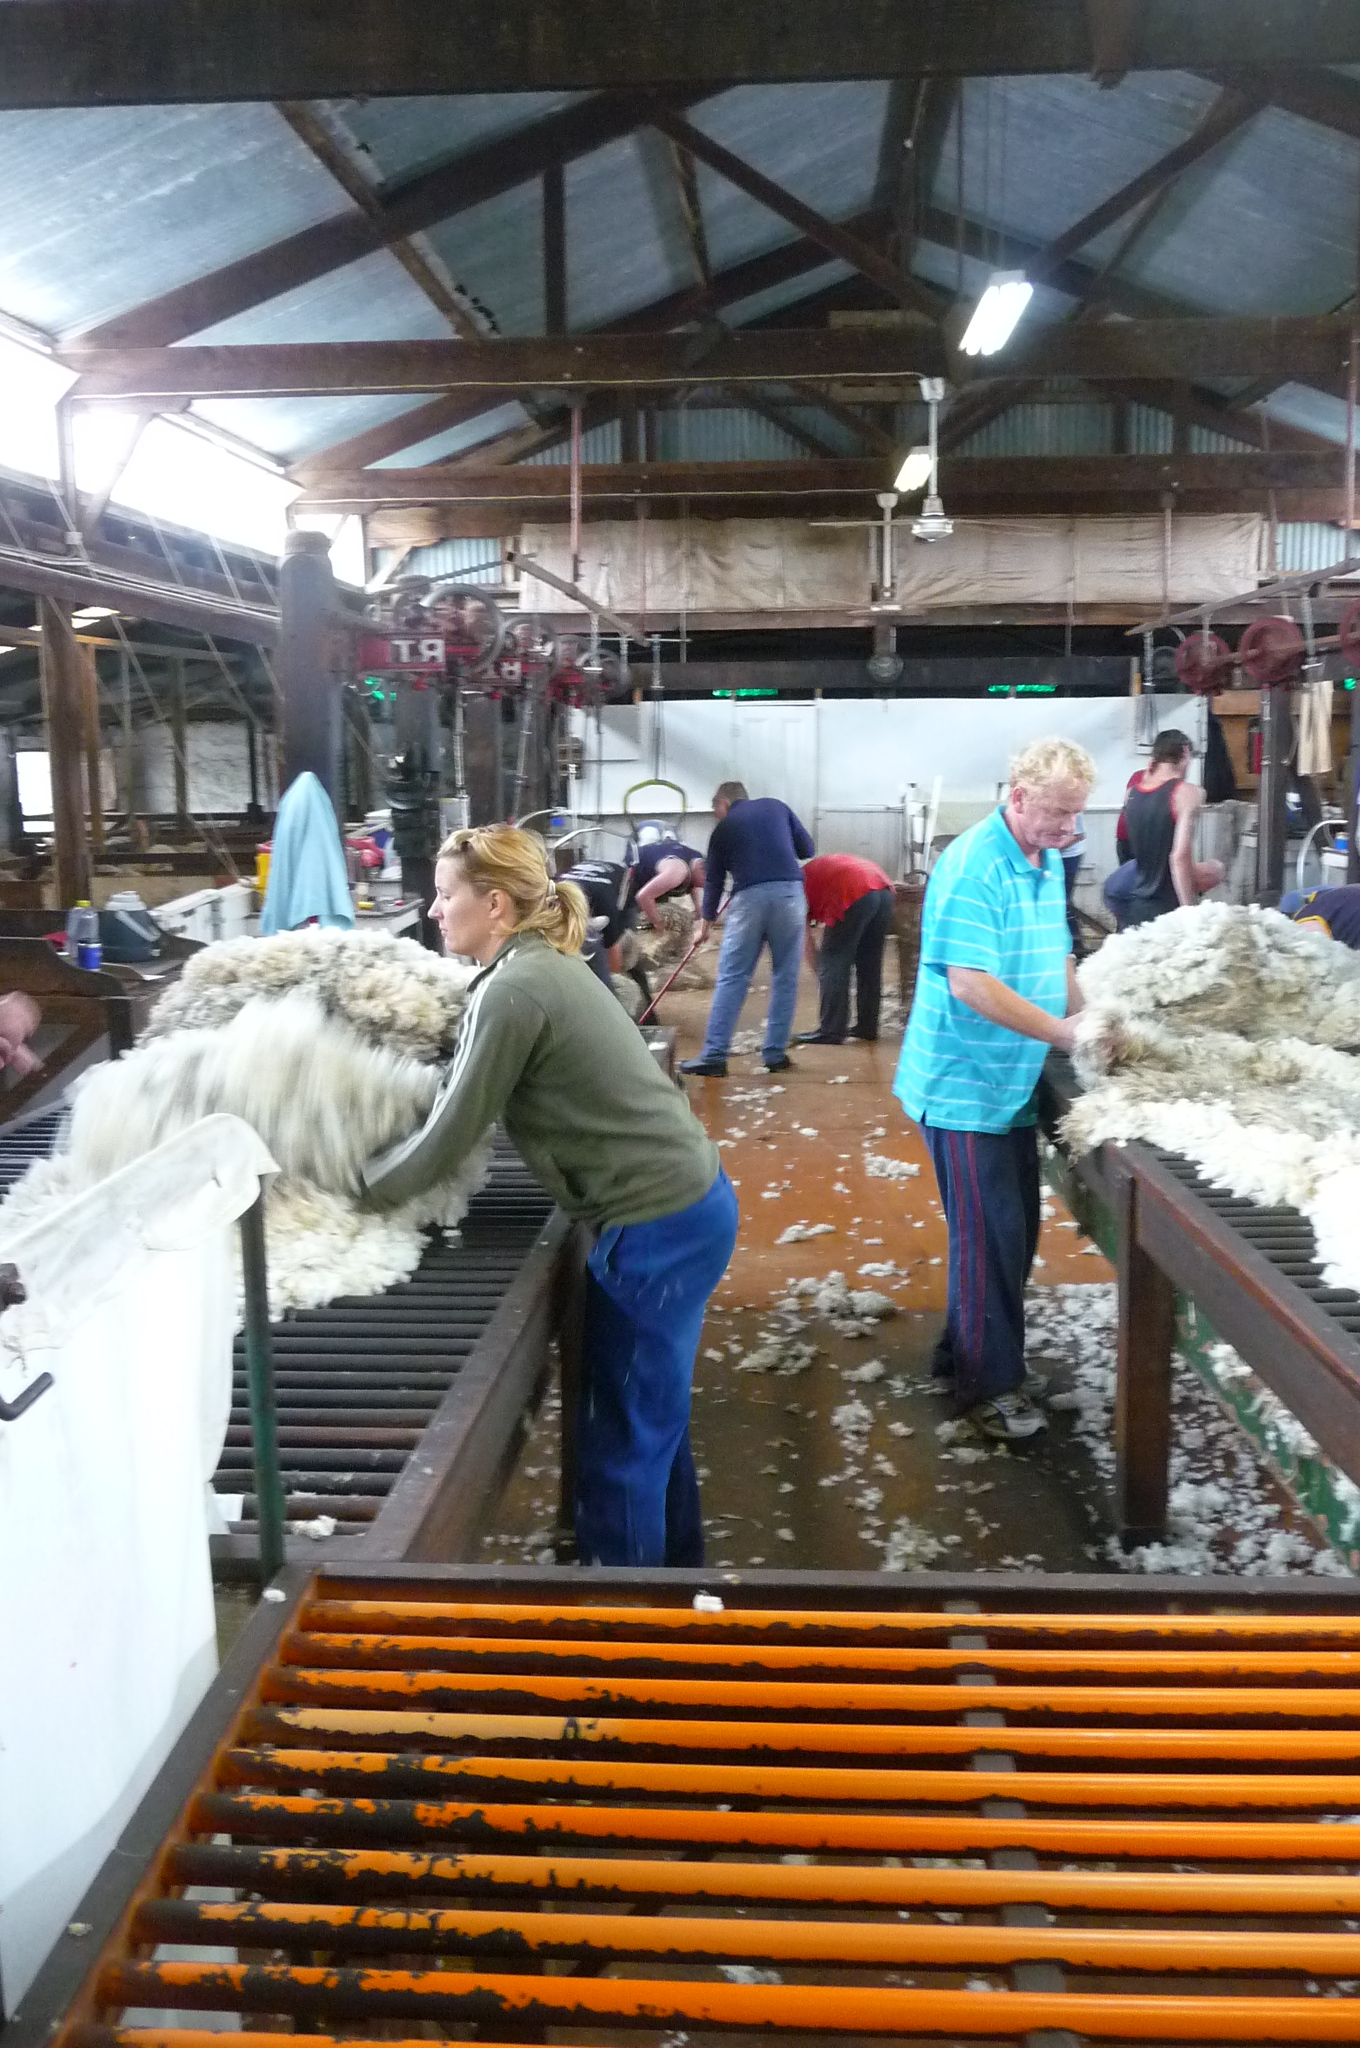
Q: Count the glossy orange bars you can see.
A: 10